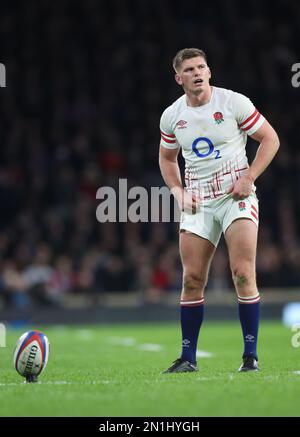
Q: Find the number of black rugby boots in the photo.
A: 2